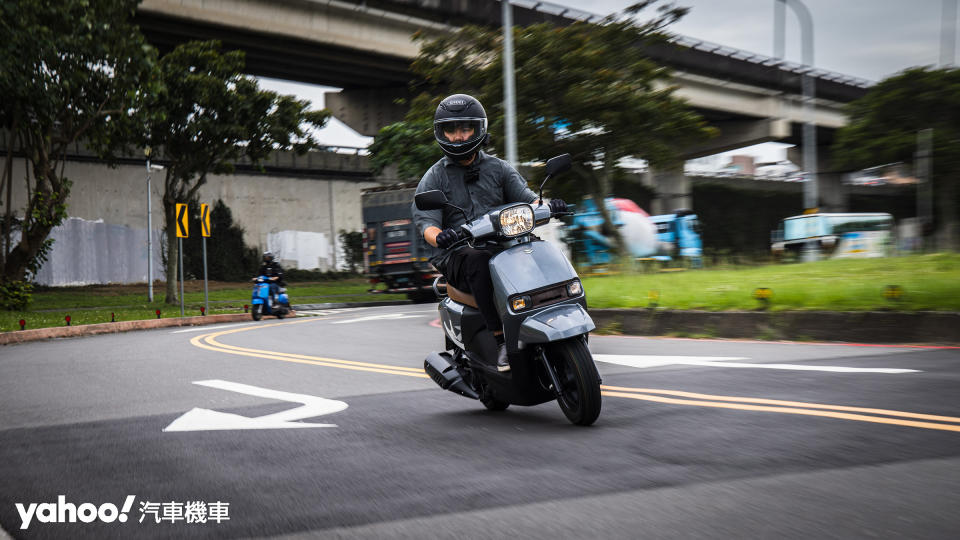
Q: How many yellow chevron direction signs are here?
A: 2